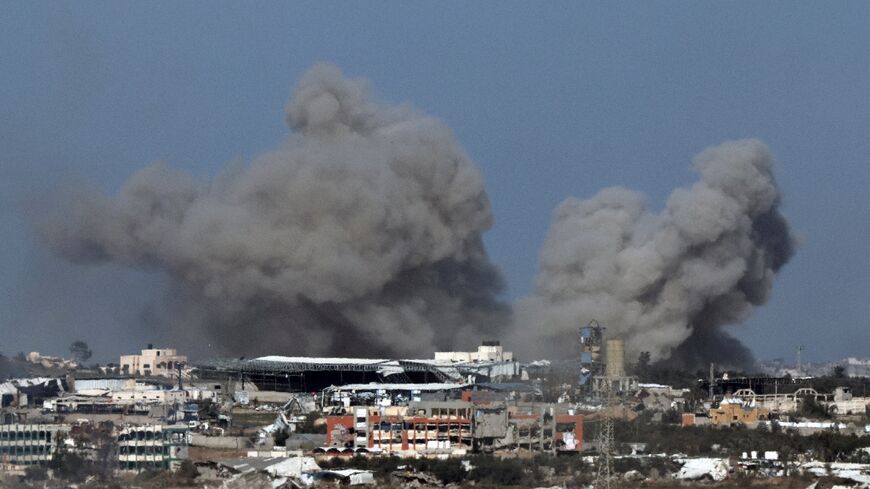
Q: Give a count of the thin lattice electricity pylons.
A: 1